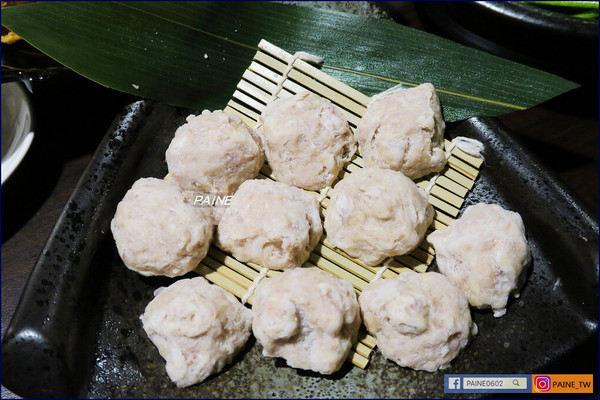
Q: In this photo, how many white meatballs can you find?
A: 10